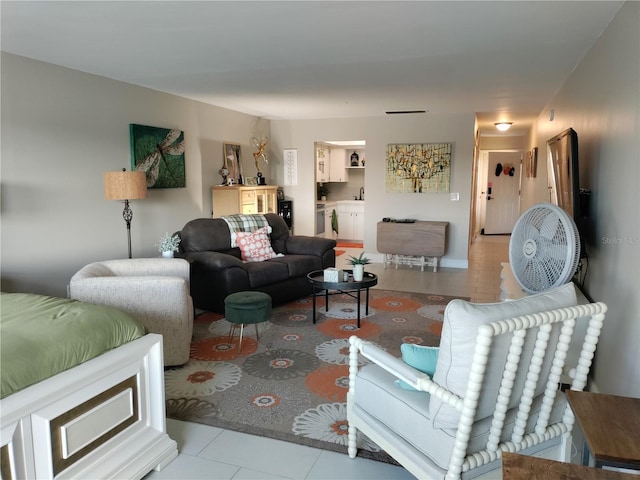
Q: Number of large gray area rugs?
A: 1